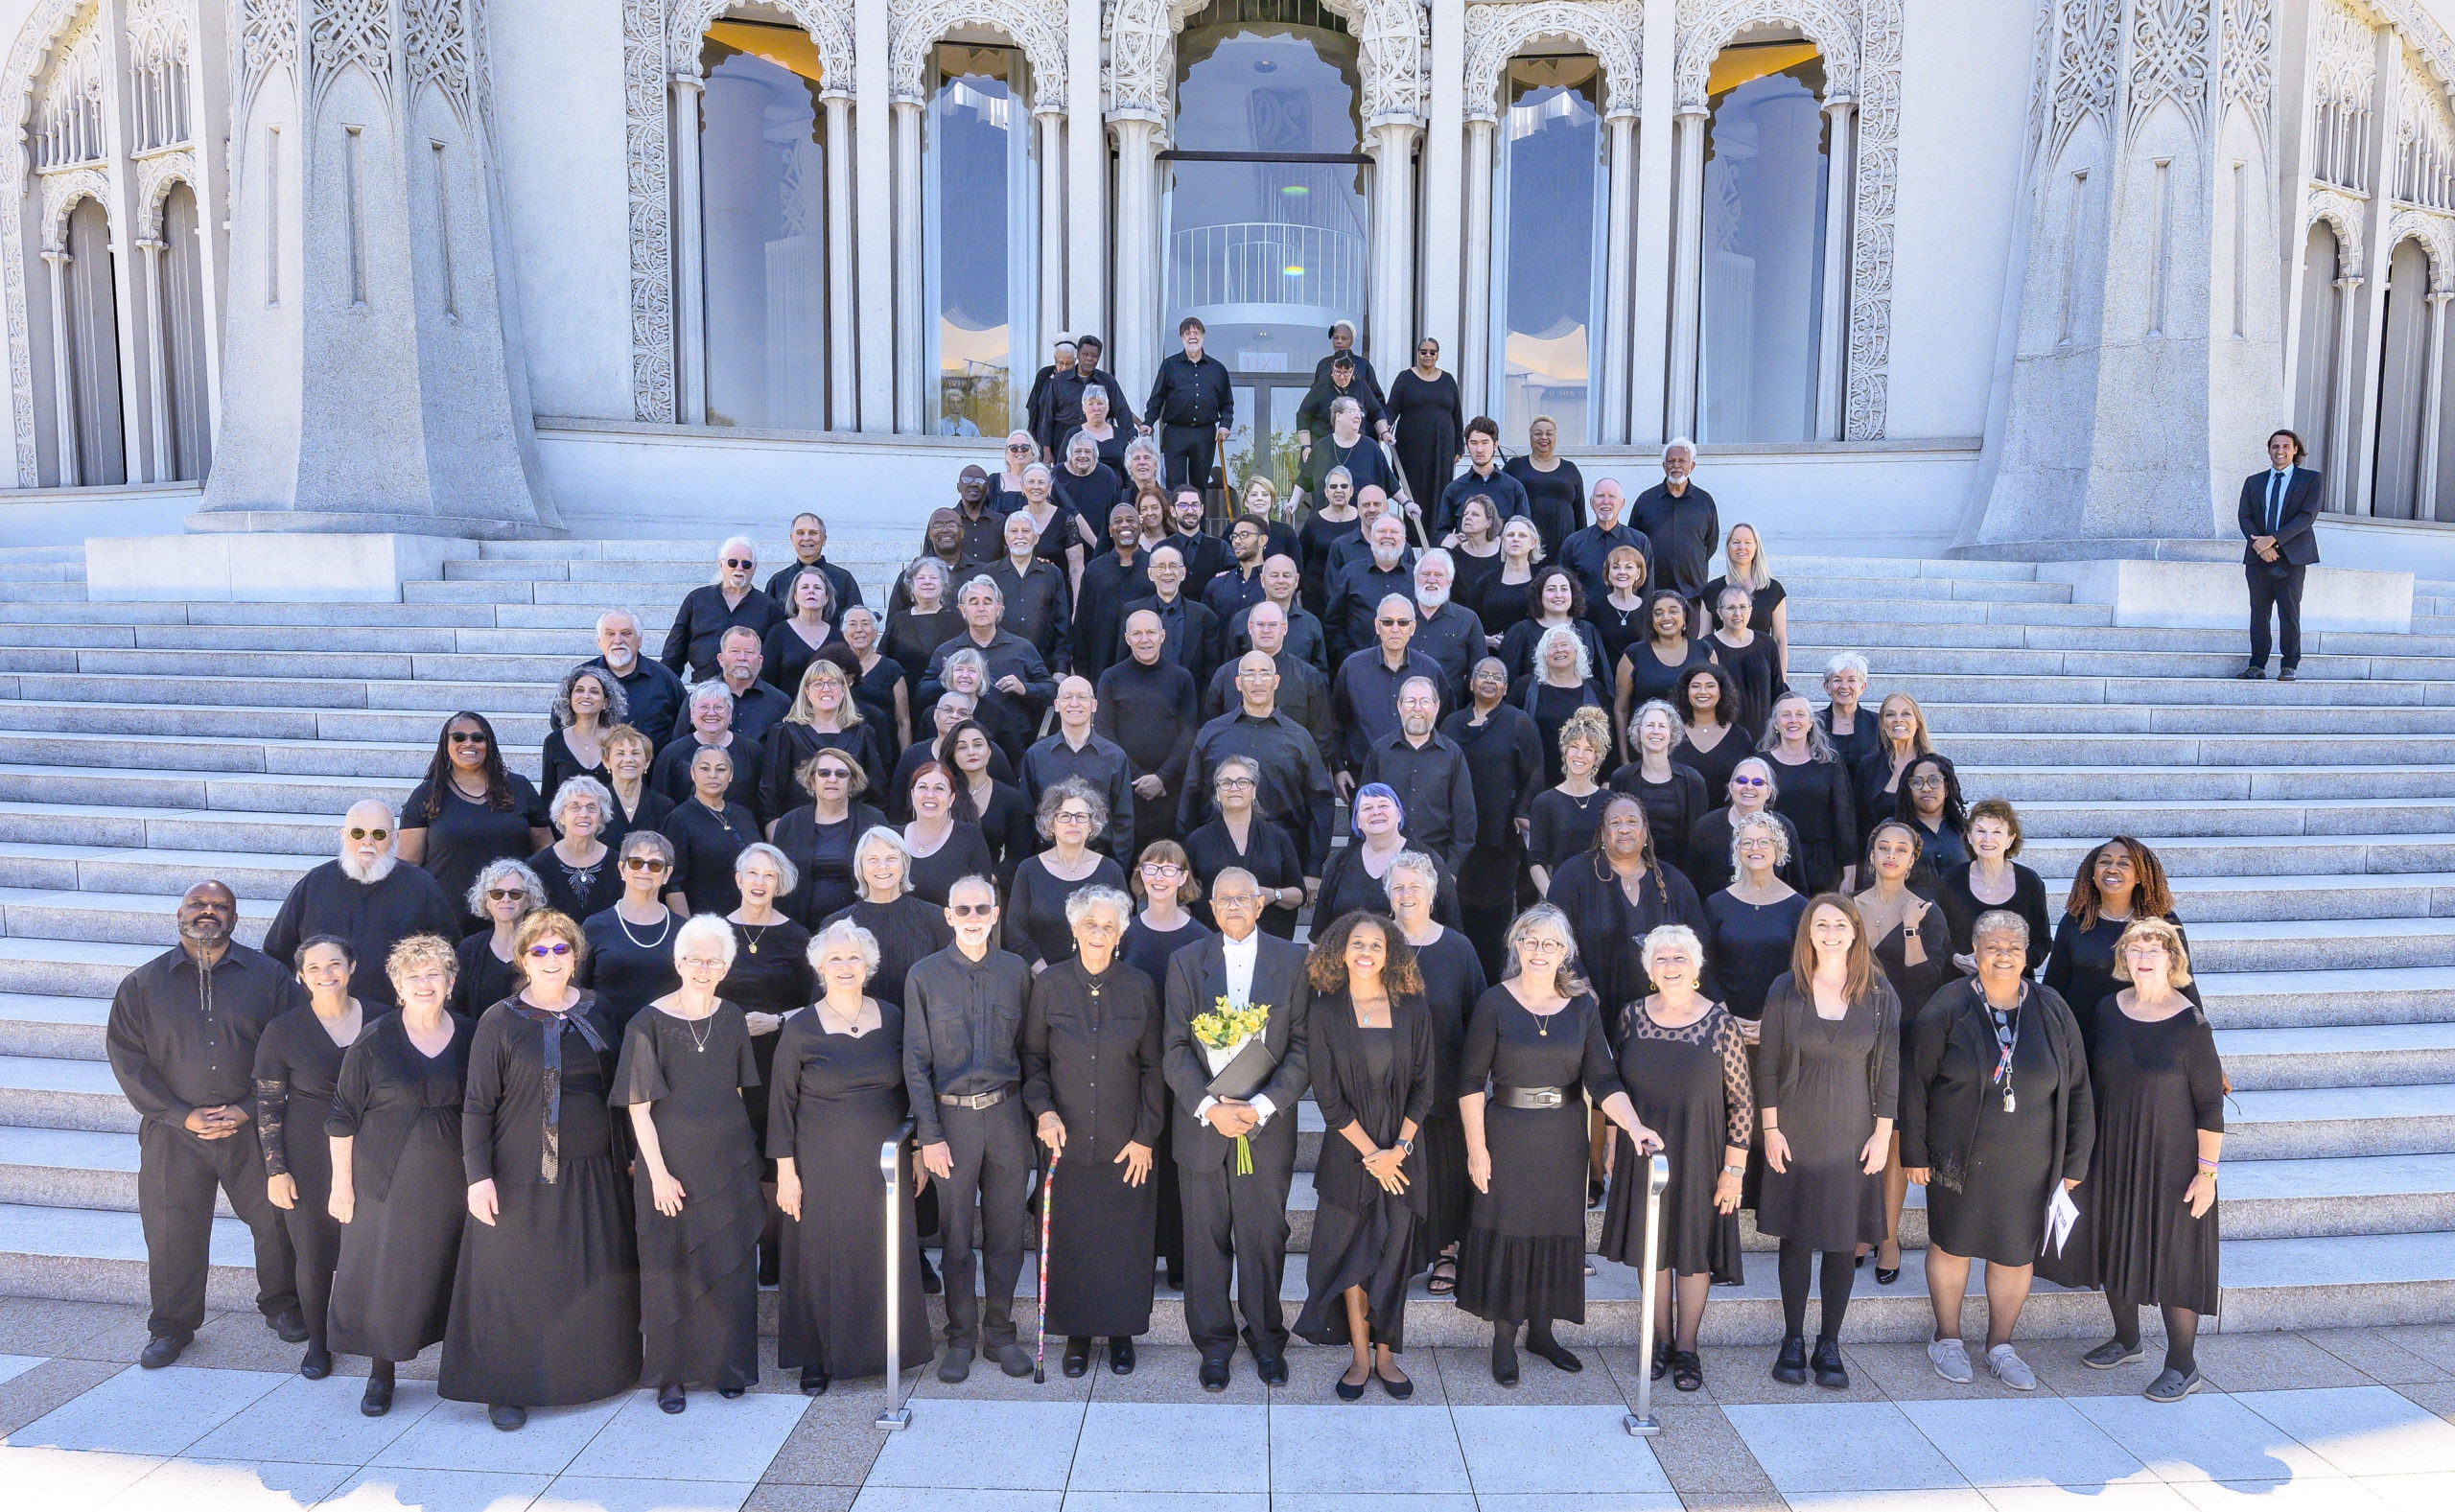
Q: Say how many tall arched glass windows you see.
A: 5